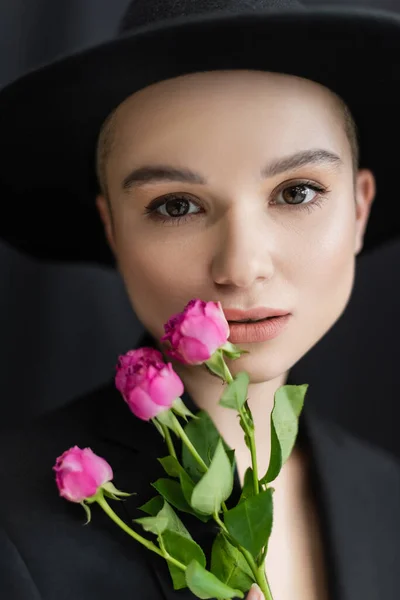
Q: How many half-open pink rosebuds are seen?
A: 3